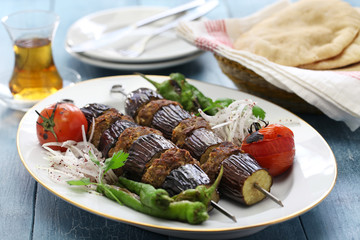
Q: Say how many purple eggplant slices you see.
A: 8